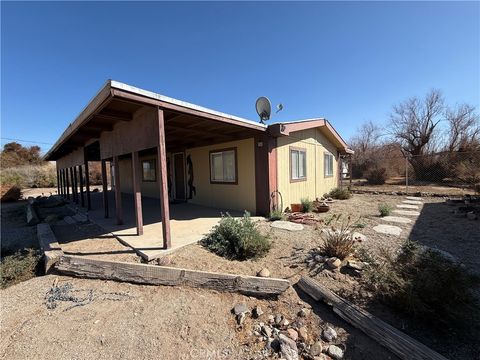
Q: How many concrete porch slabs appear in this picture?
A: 1